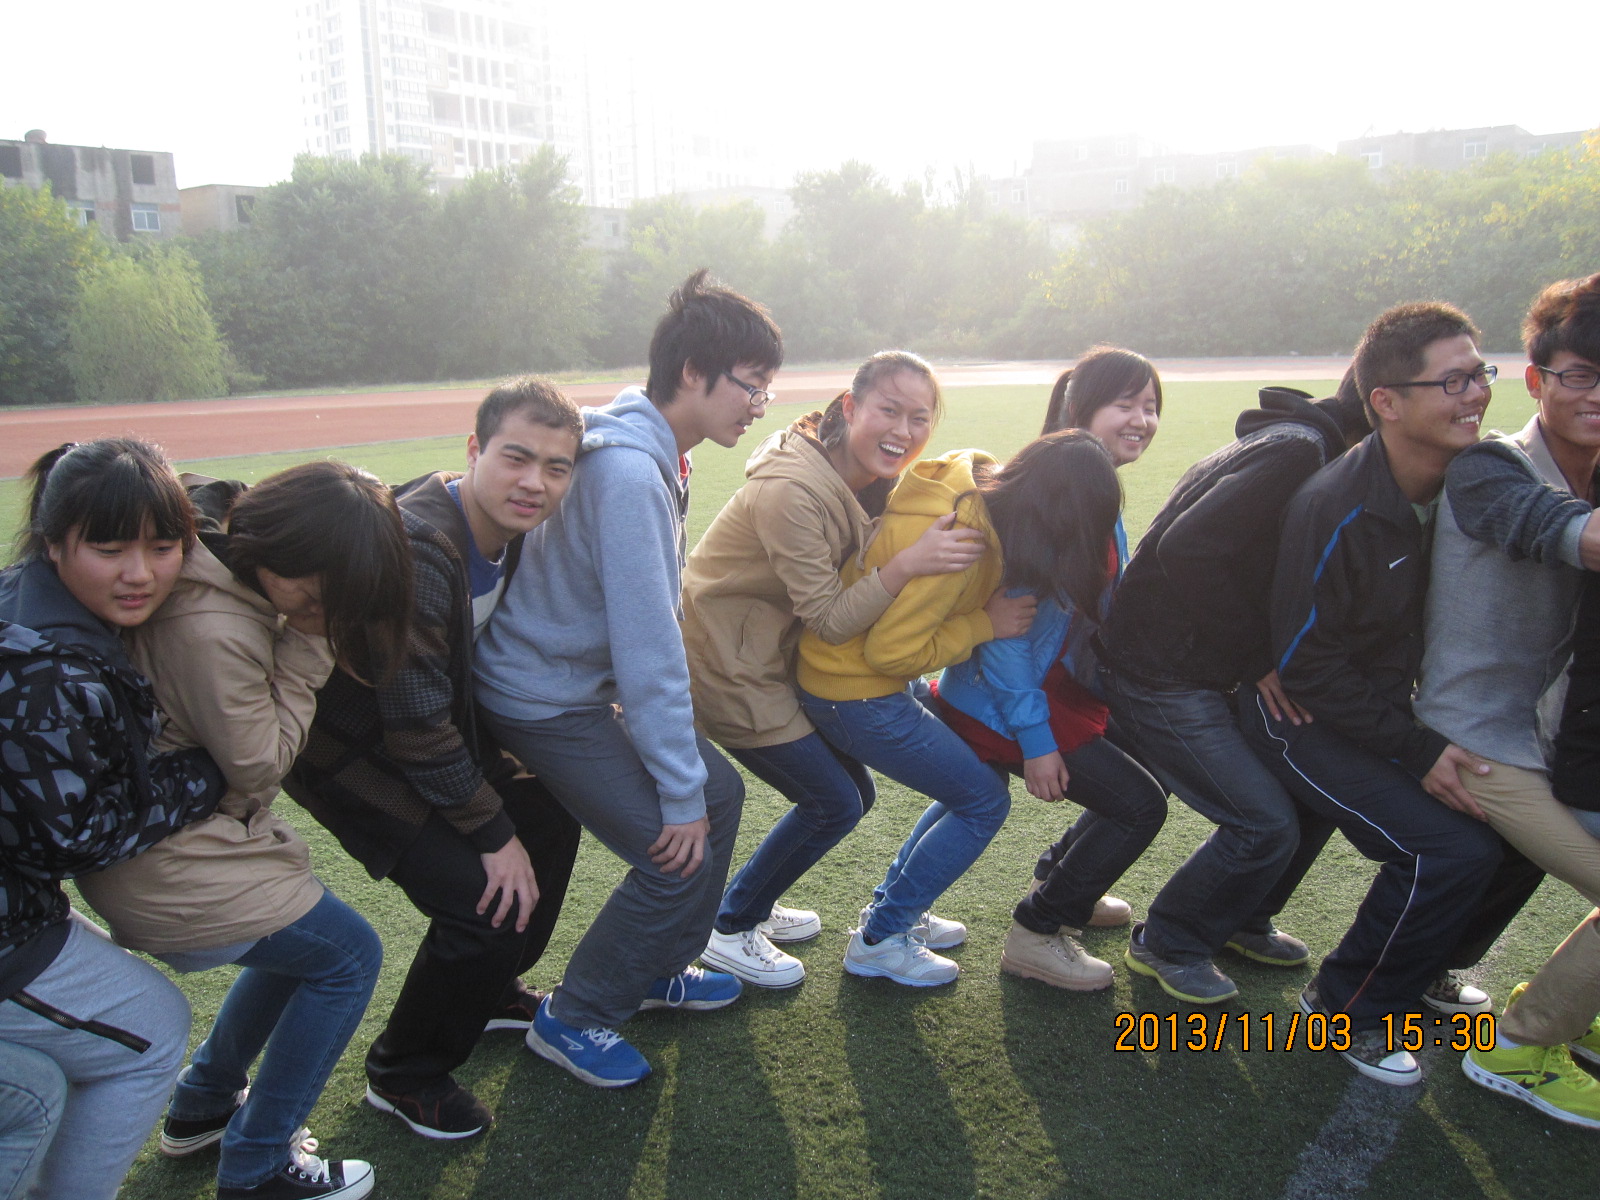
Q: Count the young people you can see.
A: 10